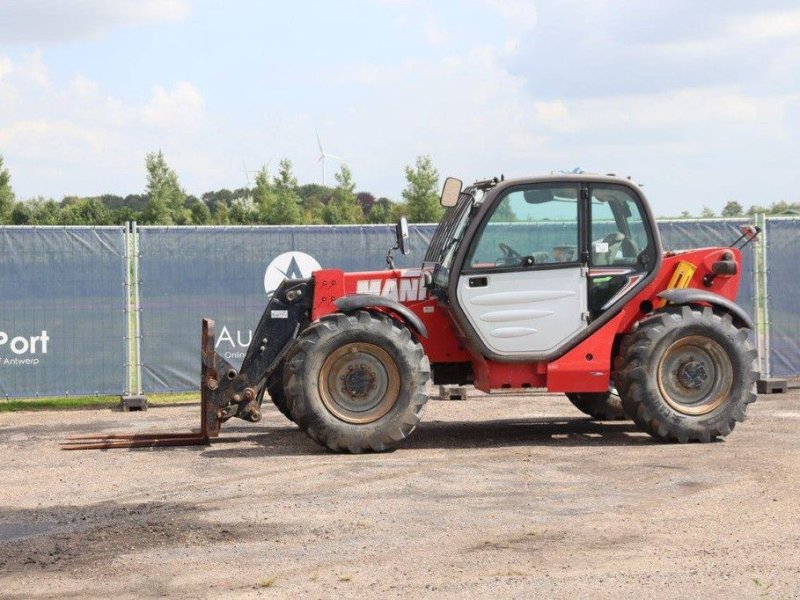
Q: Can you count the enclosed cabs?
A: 1